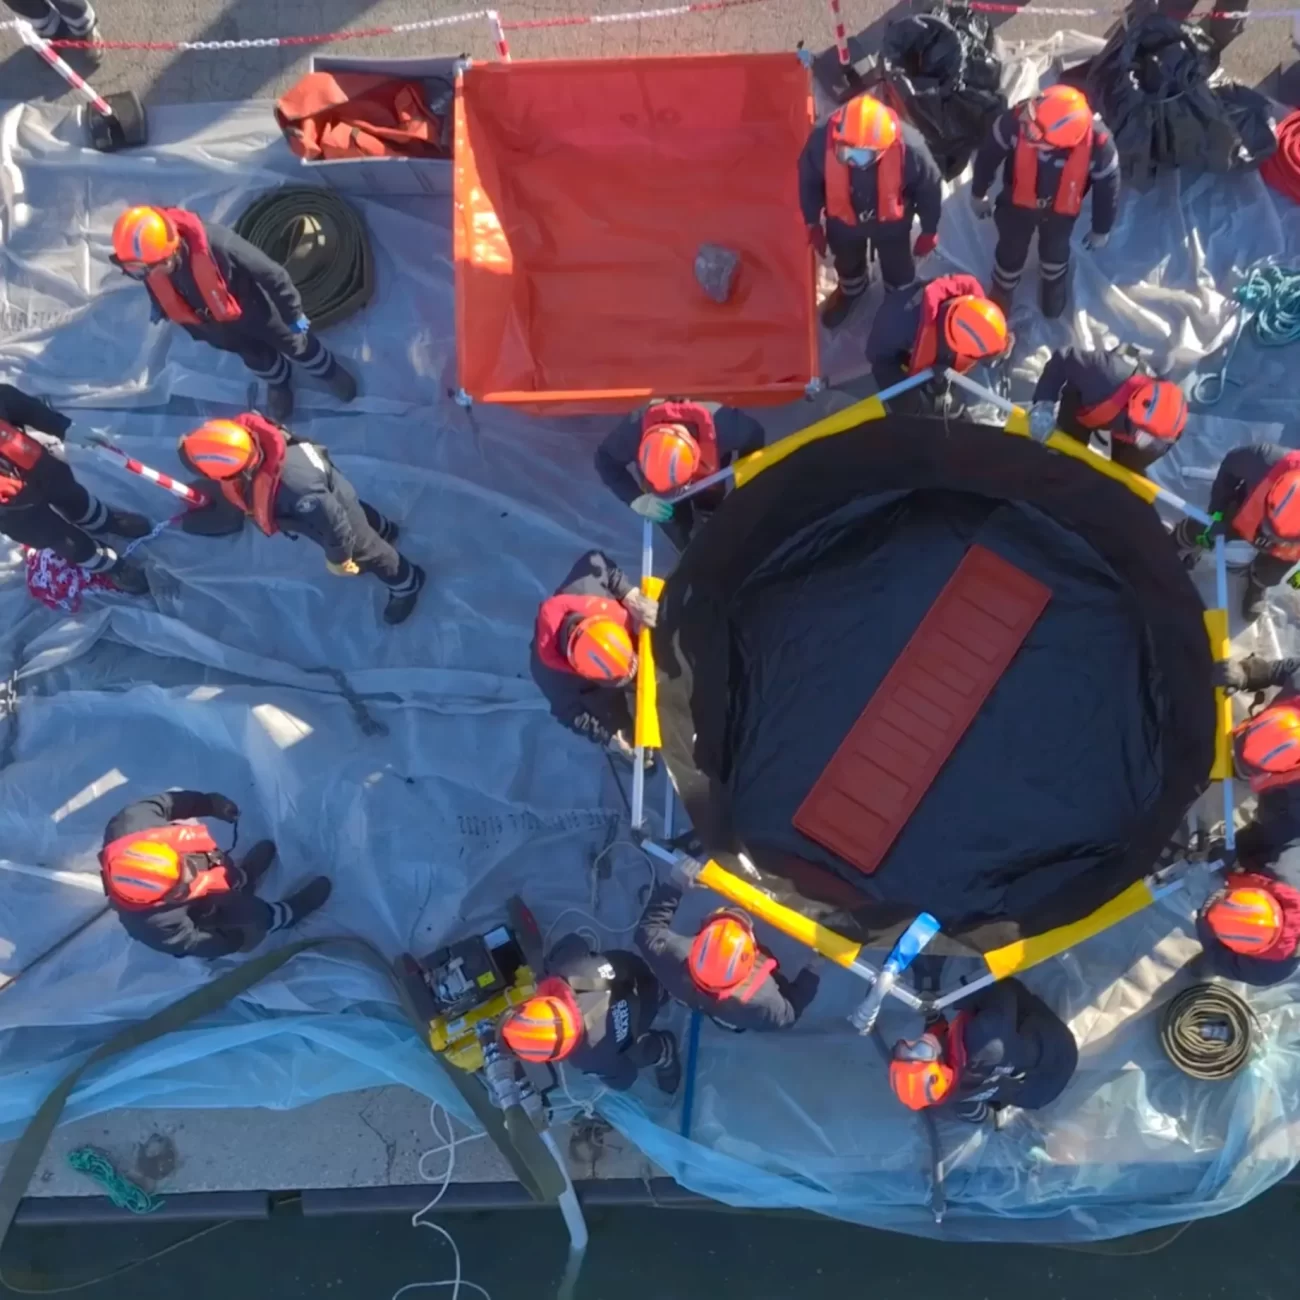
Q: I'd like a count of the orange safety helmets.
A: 15